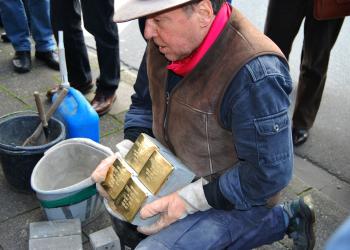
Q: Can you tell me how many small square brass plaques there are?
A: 4